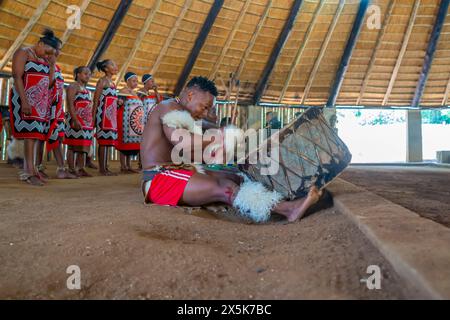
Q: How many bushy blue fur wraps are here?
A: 0